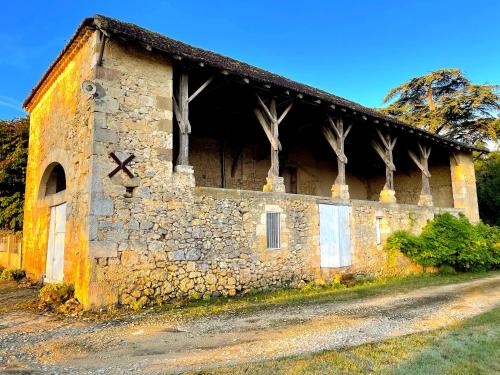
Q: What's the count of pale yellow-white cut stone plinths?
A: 5